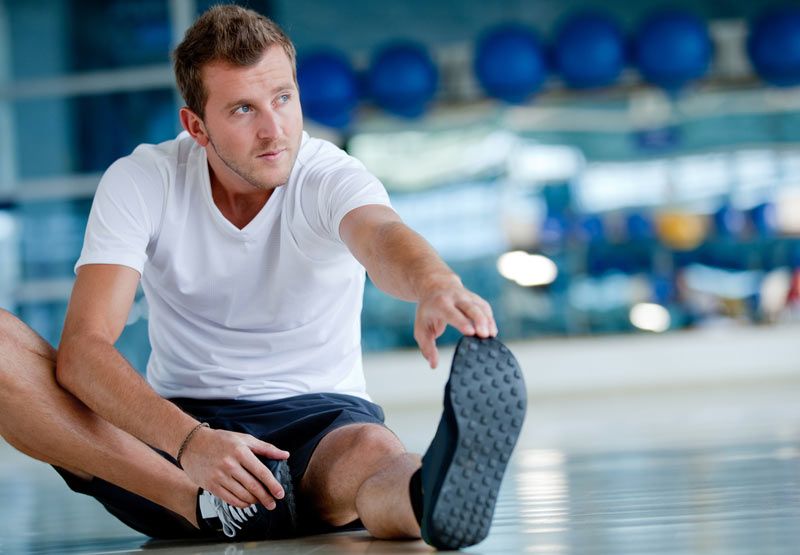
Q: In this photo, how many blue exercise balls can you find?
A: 6